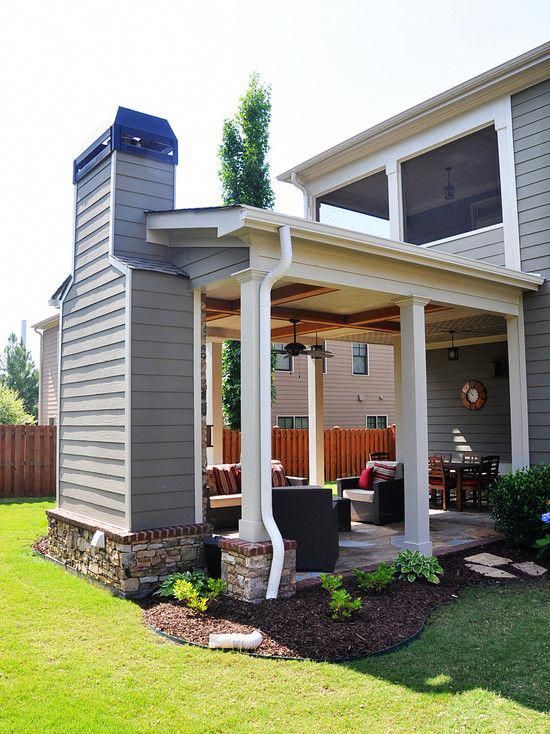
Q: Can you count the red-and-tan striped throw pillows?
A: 3